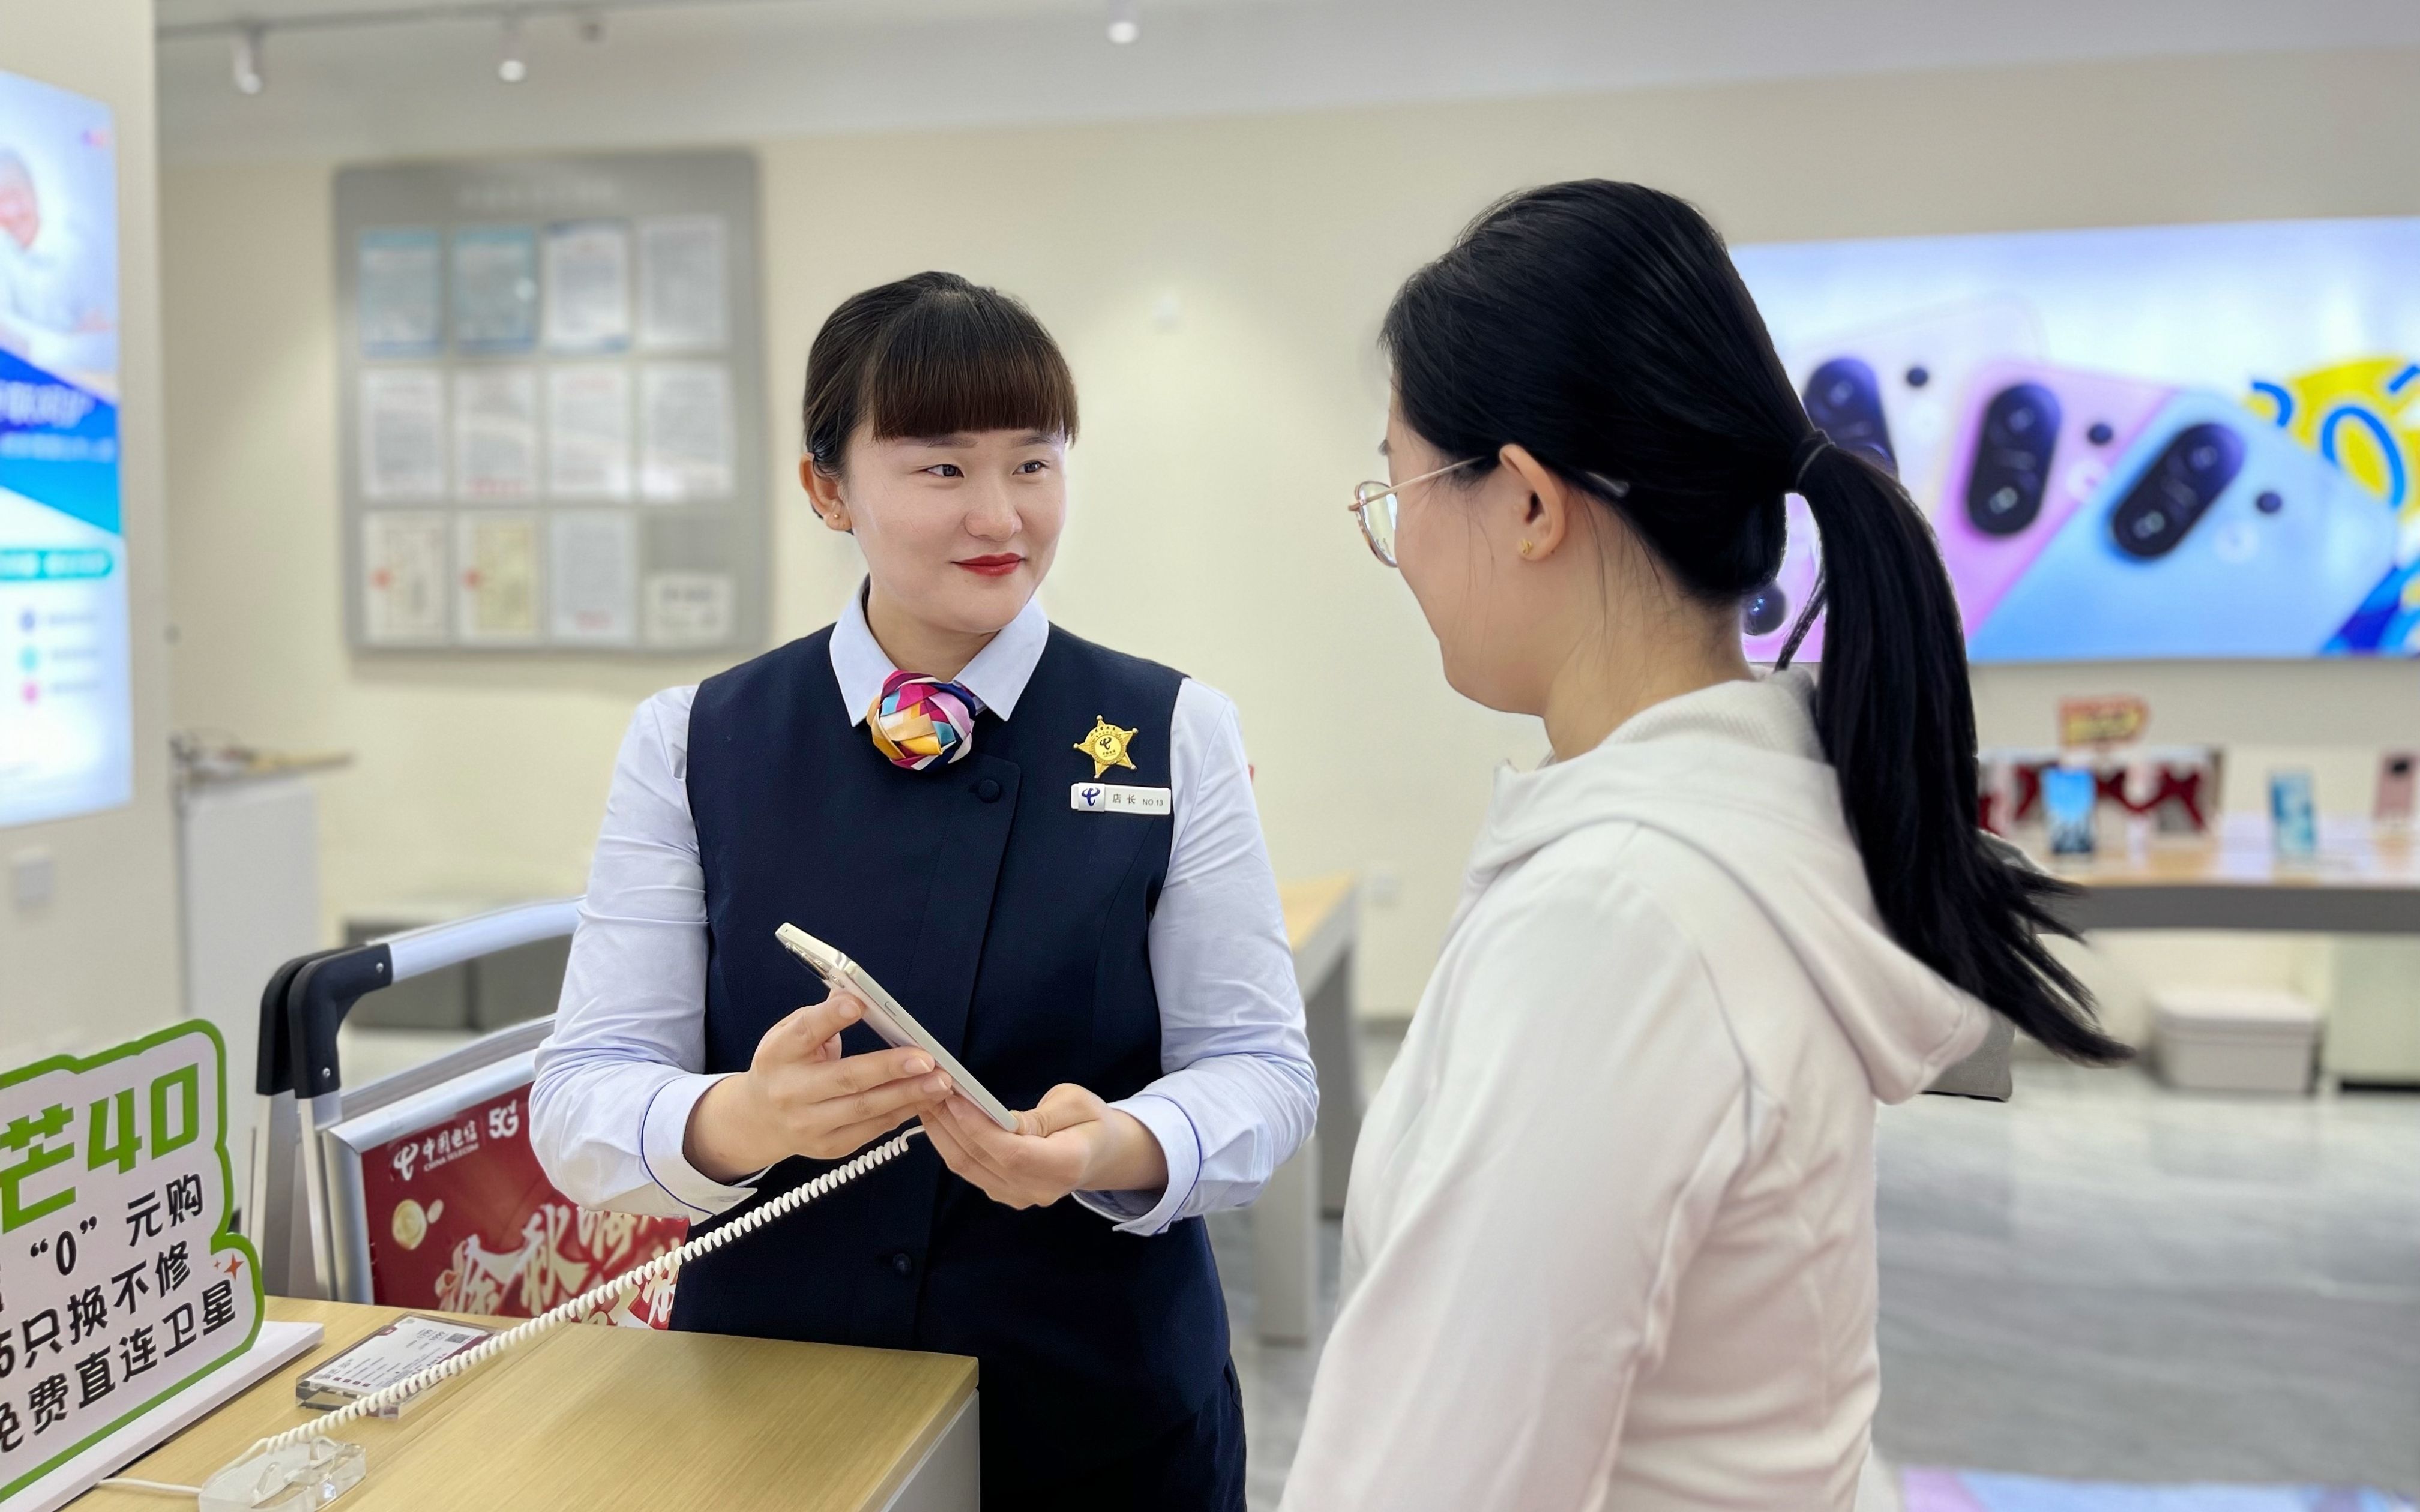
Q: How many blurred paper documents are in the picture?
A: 12